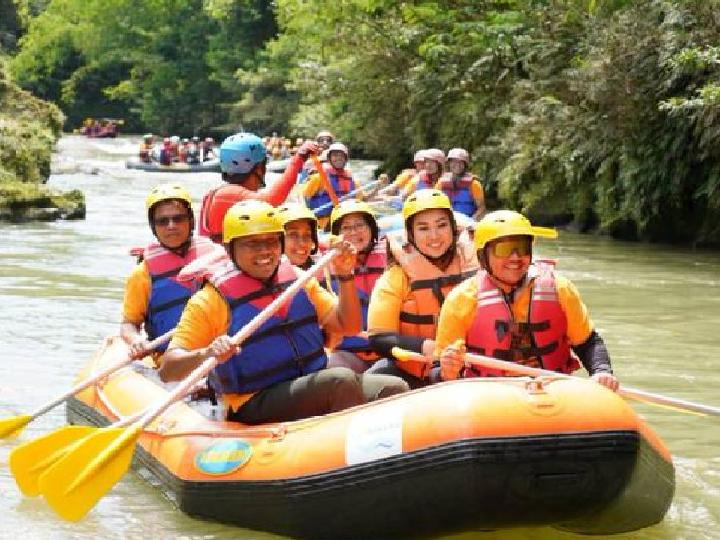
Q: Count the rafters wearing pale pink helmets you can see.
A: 5